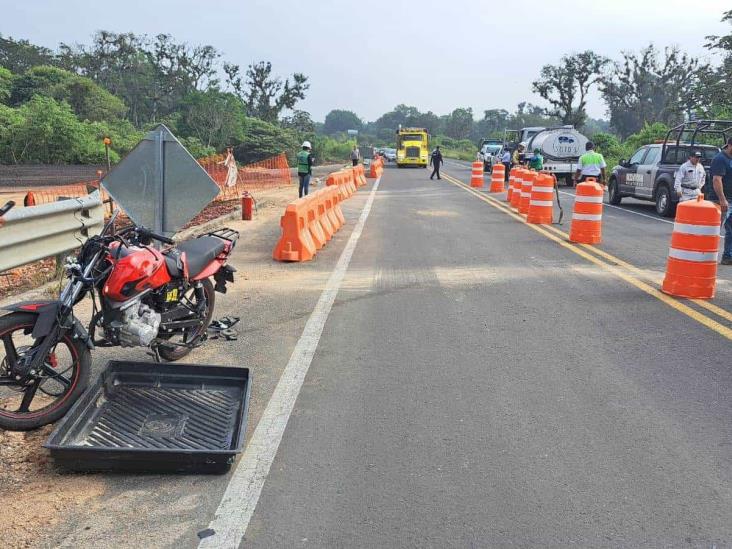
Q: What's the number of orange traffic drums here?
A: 8